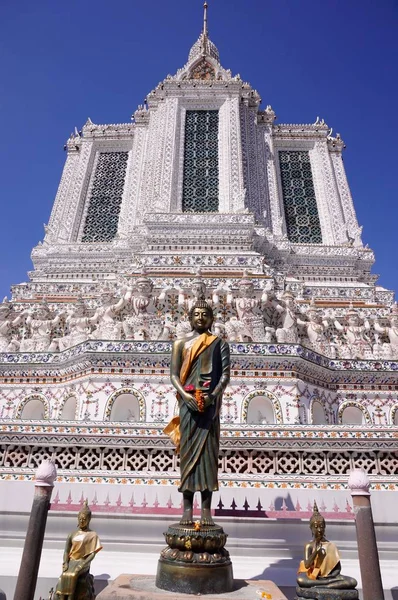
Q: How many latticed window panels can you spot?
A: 3